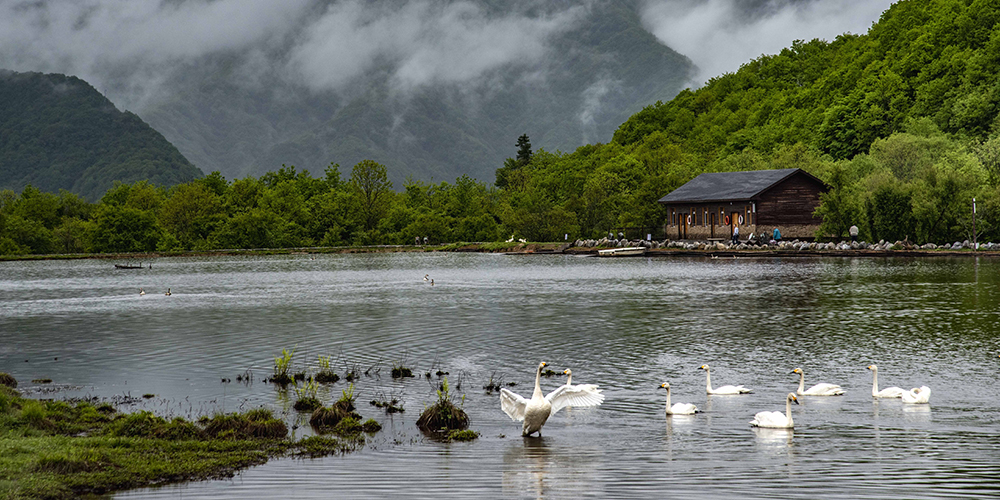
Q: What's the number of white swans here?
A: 8